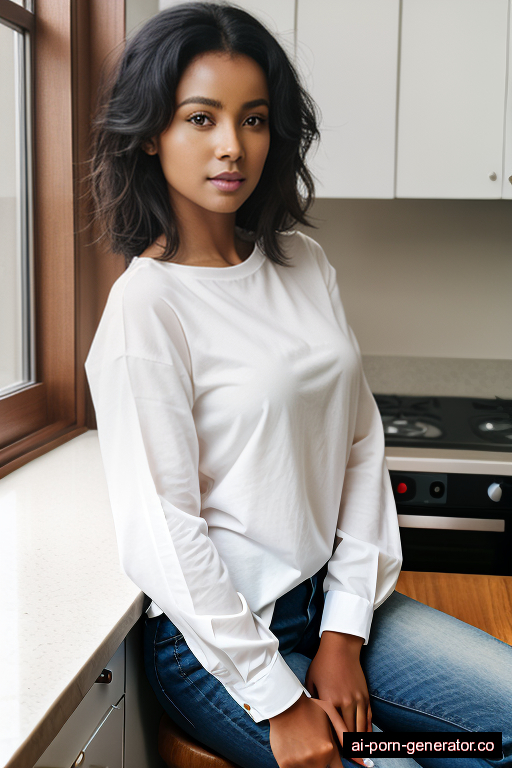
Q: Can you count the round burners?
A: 2